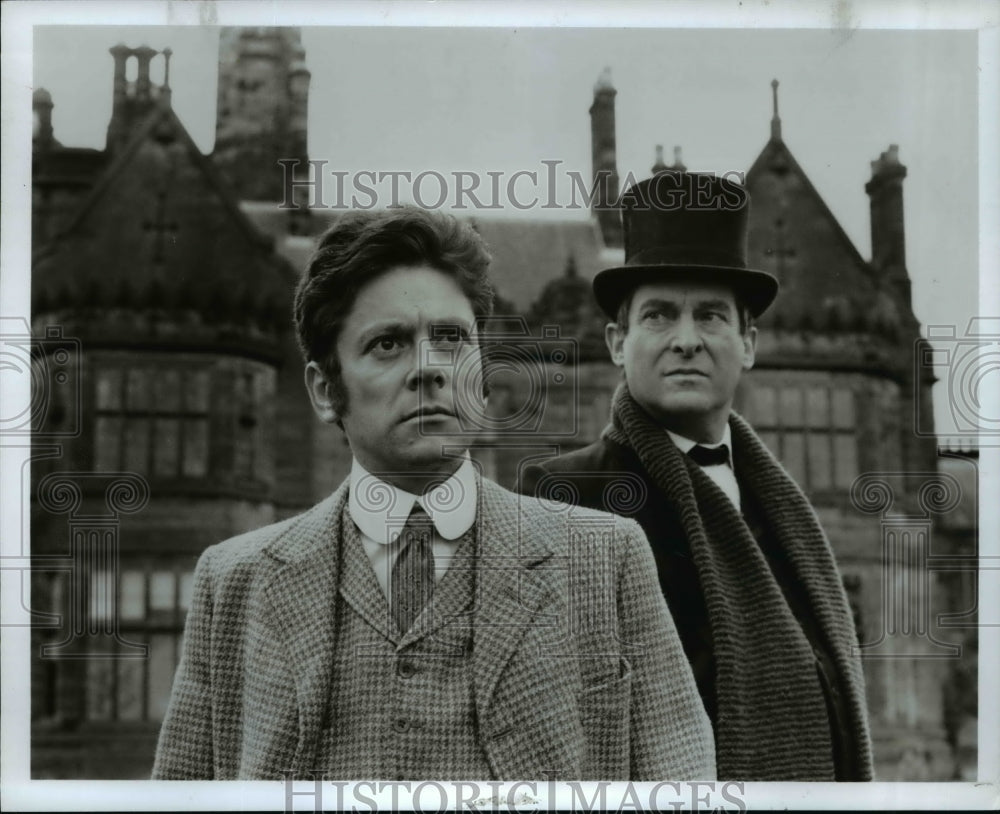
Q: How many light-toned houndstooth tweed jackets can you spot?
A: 1